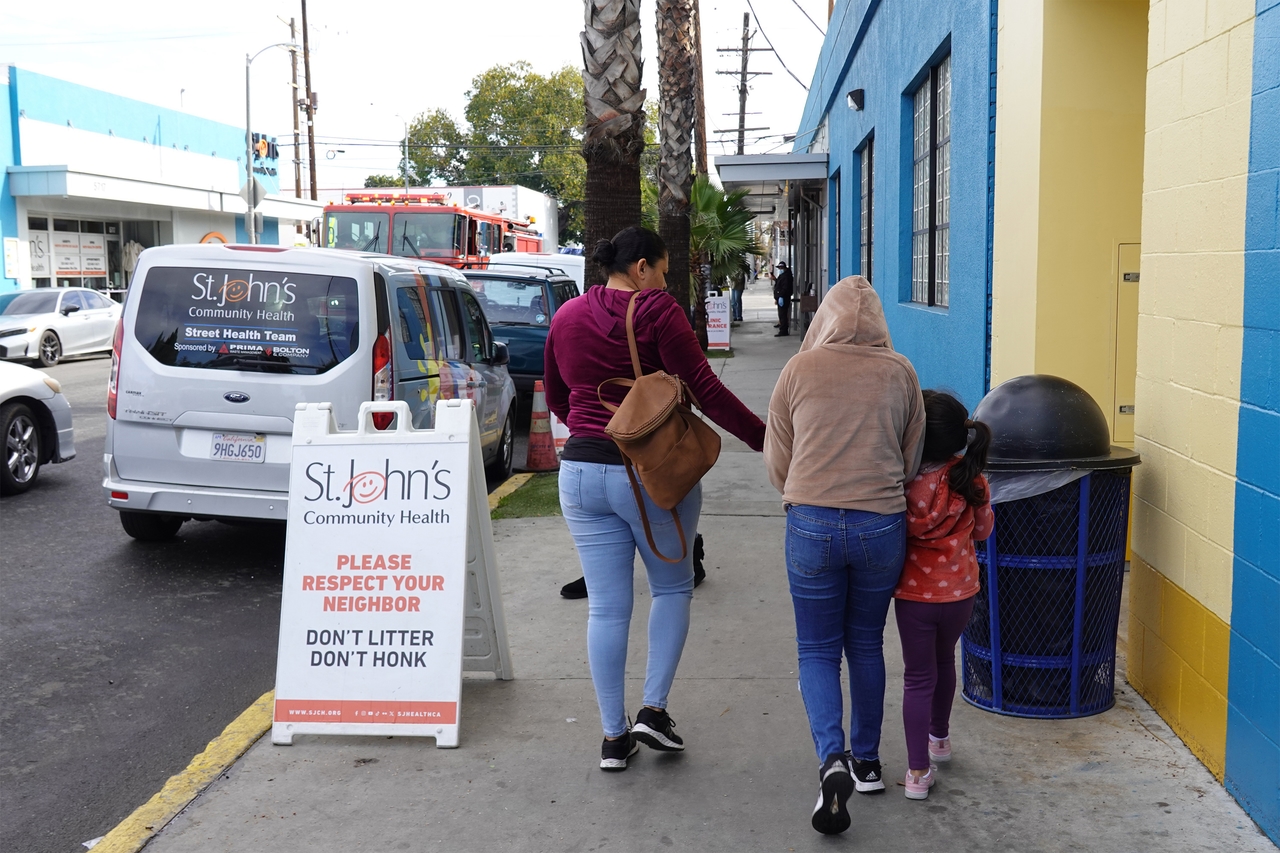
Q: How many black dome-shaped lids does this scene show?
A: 1